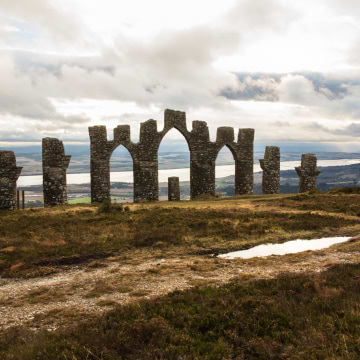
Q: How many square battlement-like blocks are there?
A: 7